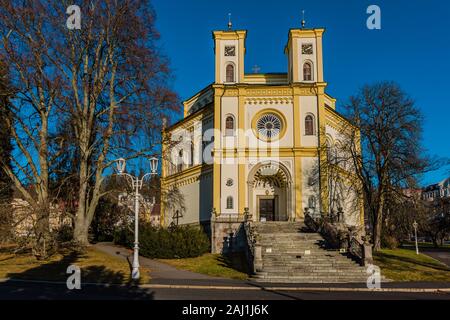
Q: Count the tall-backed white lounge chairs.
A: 0